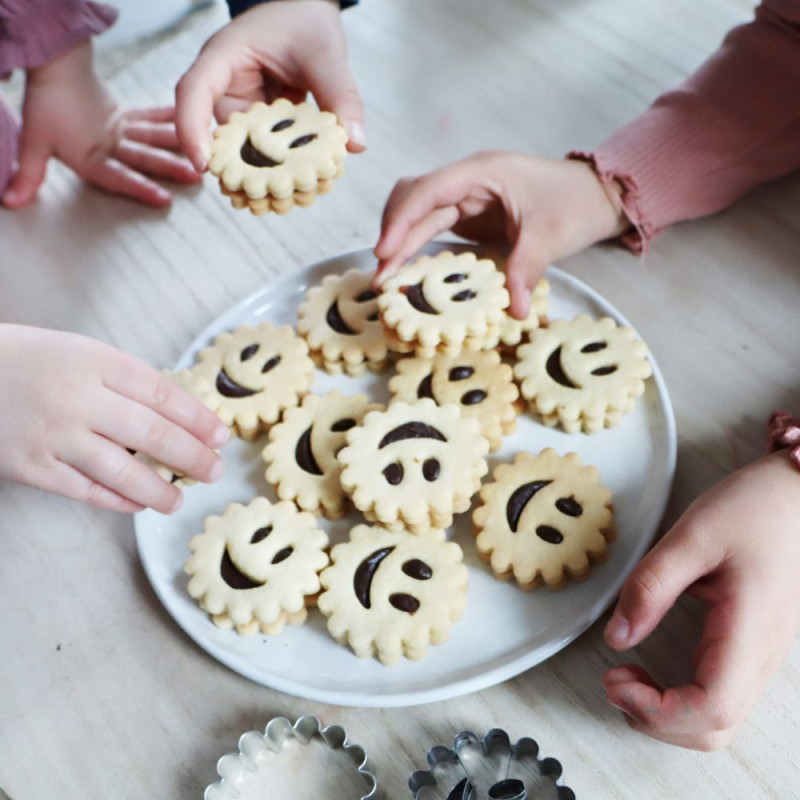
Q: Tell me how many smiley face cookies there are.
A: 11